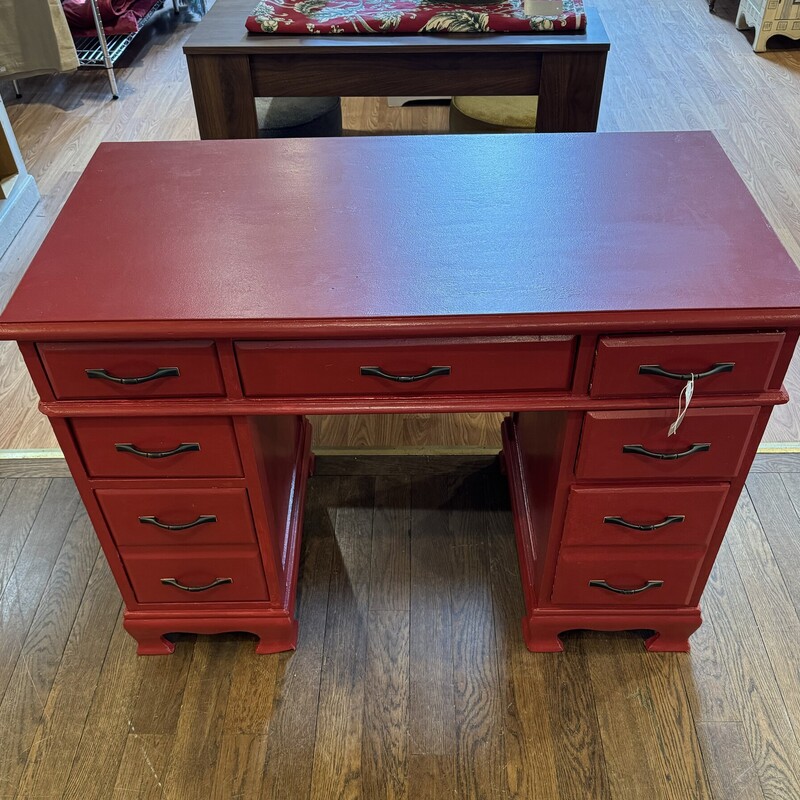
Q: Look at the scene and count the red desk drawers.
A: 9